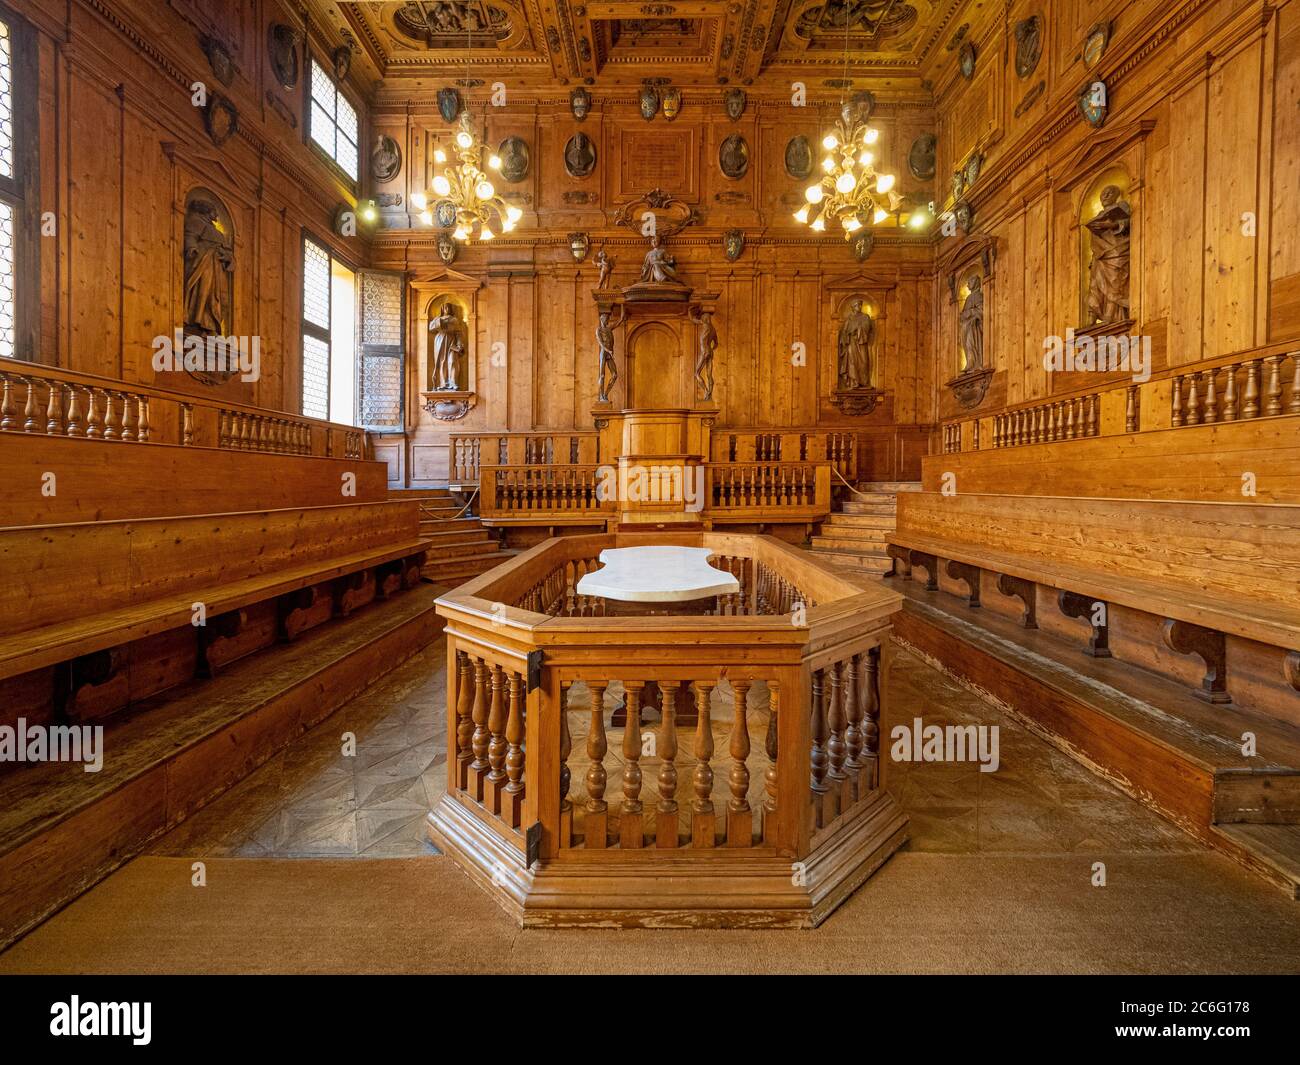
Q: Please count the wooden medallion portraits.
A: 8